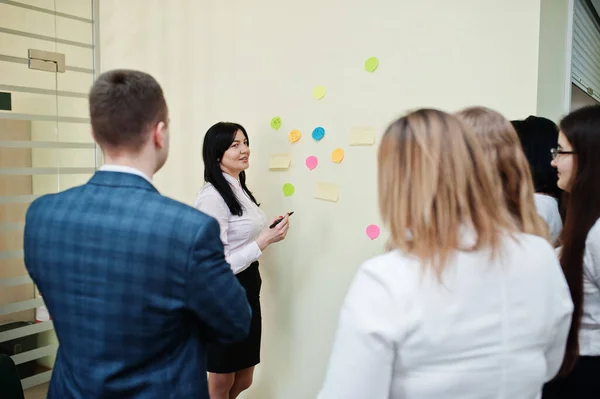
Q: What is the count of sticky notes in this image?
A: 12